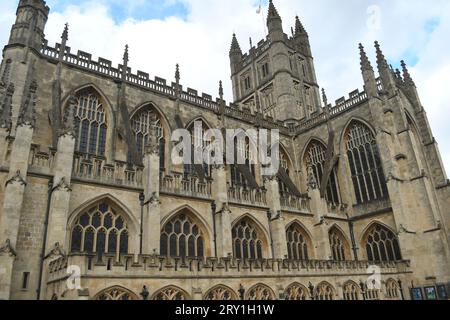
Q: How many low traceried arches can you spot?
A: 9